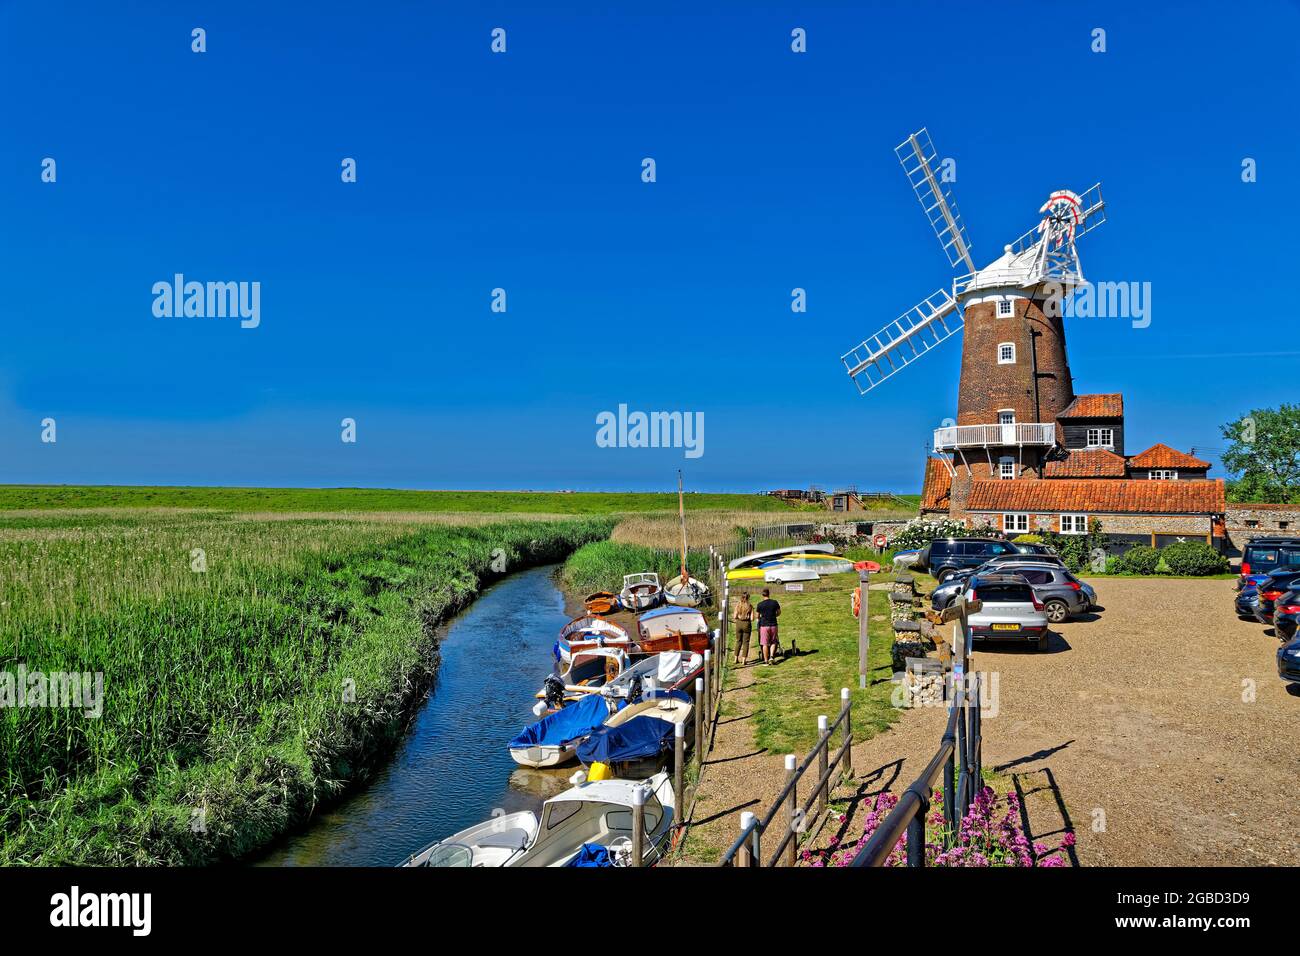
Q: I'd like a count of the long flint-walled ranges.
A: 1